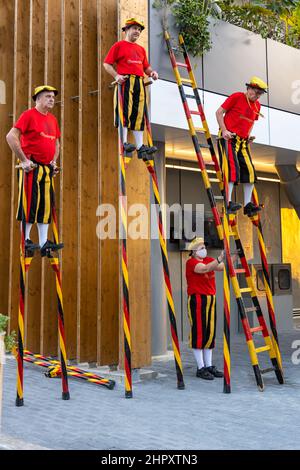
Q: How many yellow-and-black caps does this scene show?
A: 4